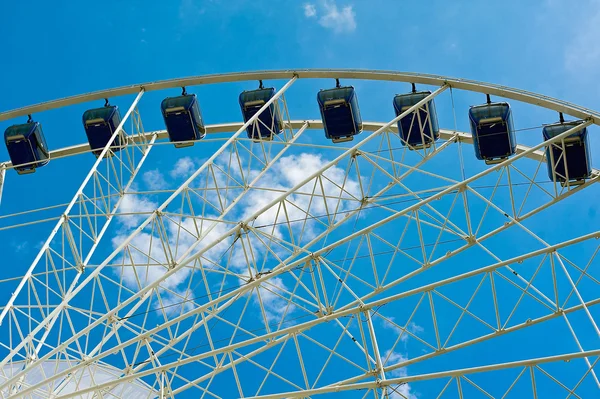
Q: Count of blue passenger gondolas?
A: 8